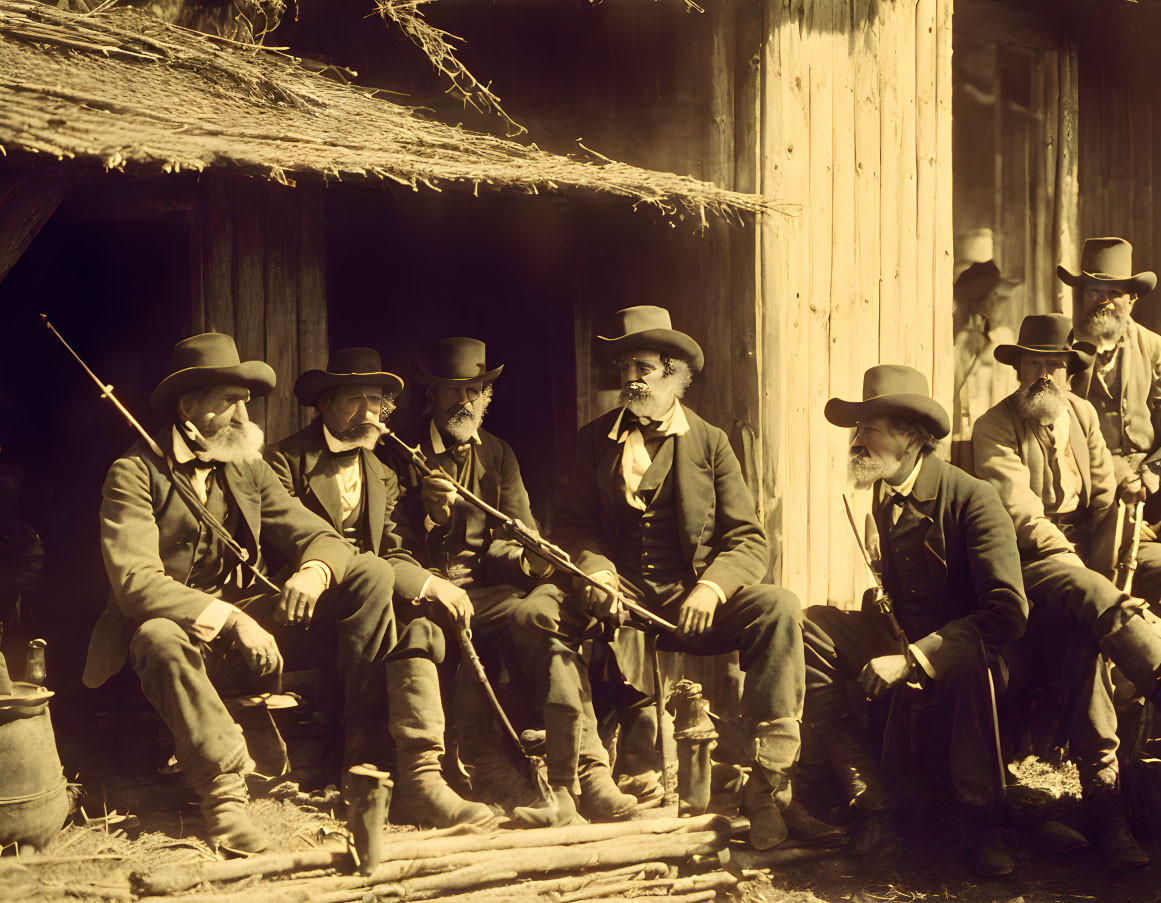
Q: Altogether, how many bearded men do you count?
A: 7